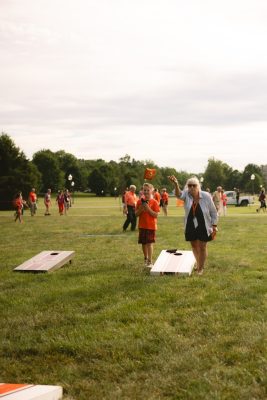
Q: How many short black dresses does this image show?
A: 1